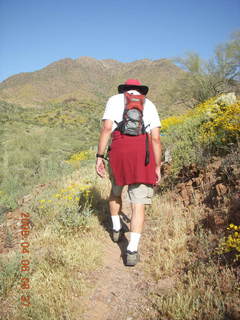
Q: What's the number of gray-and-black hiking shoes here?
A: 2